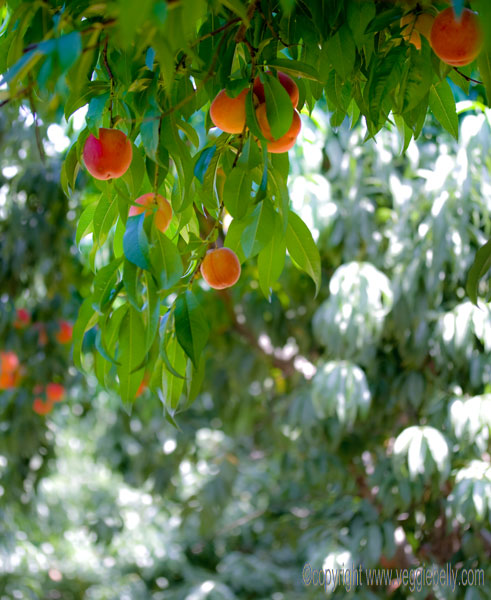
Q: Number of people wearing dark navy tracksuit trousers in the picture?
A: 0